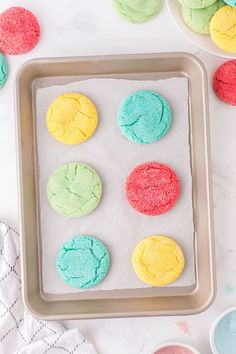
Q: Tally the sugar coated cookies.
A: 14